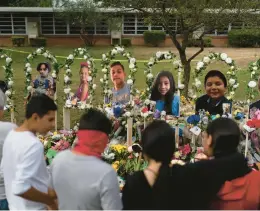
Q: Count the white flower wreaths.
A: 7